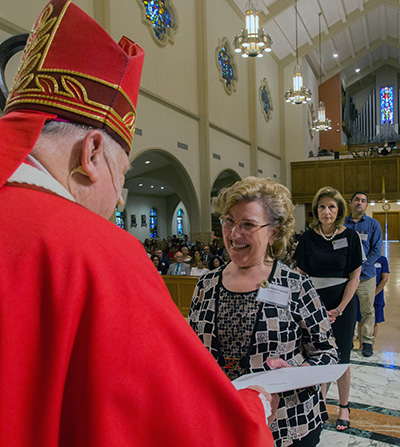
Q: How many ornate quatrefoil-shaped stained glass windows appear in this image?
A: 3